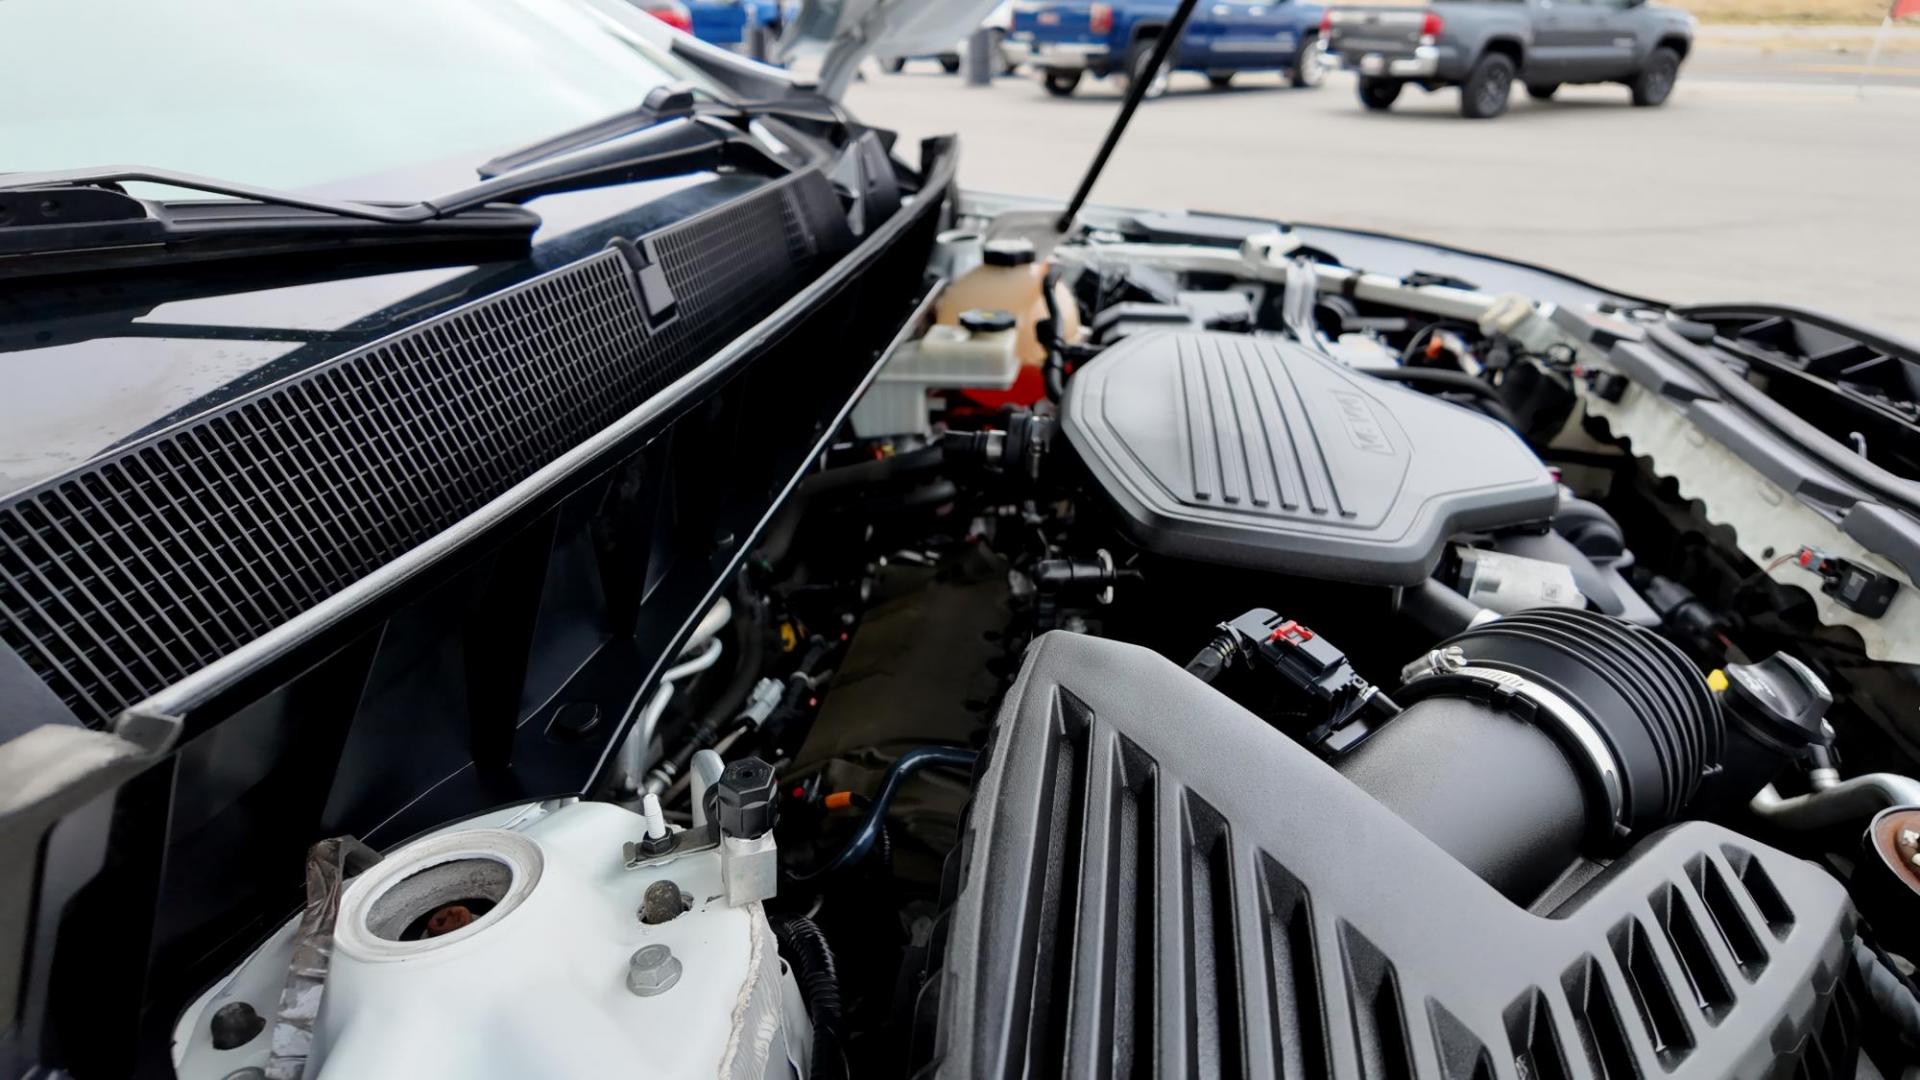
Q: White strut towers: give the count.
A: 1